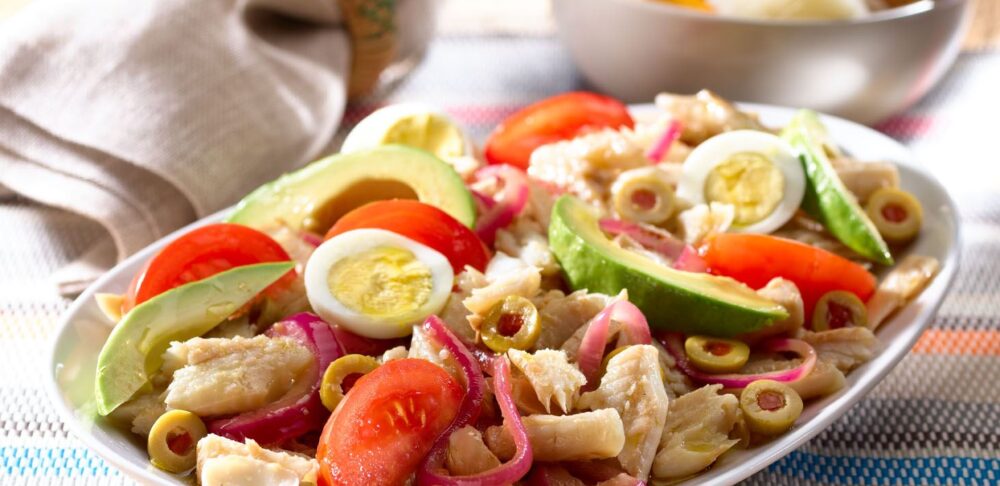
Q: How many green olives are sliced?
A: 8